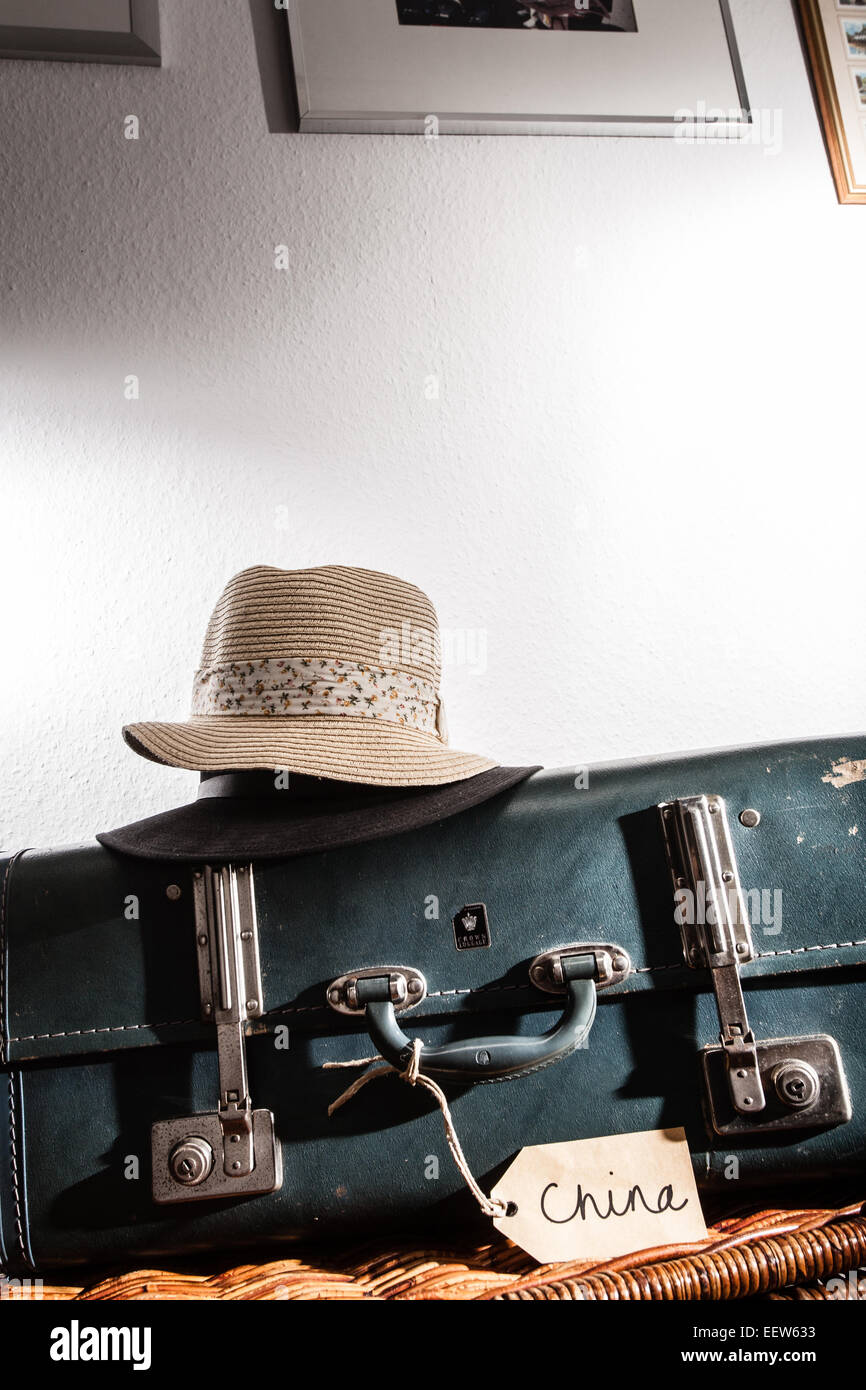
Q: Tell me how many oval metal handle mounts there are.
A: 2